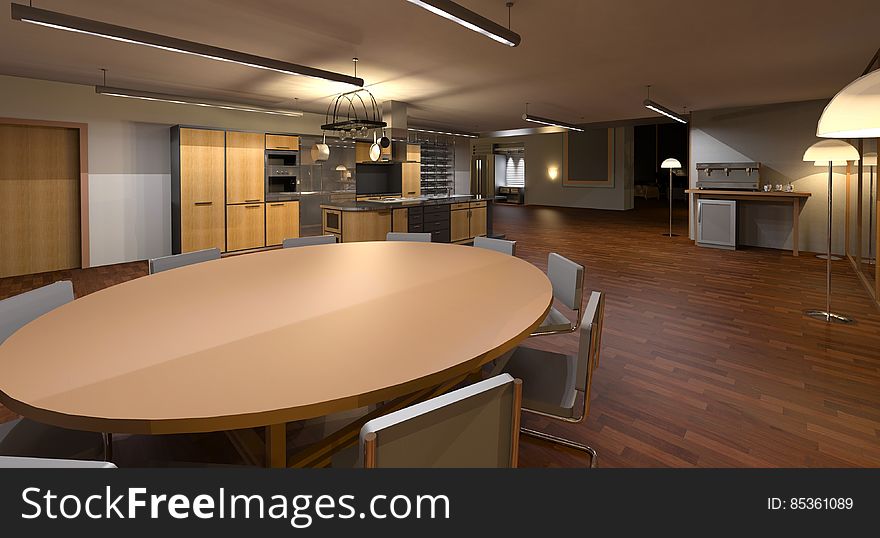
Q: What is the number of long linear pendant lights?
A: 6